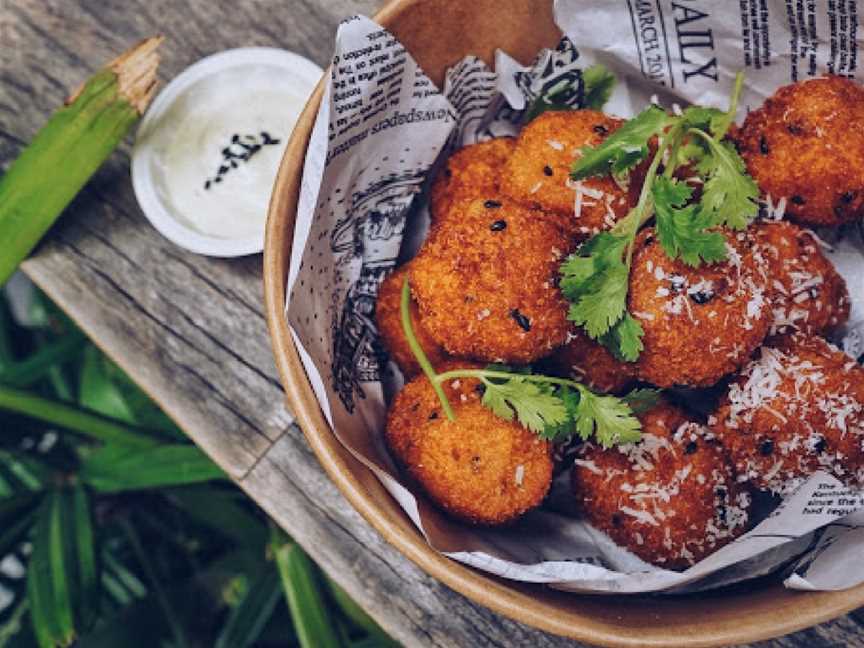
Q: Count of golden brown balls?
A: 11